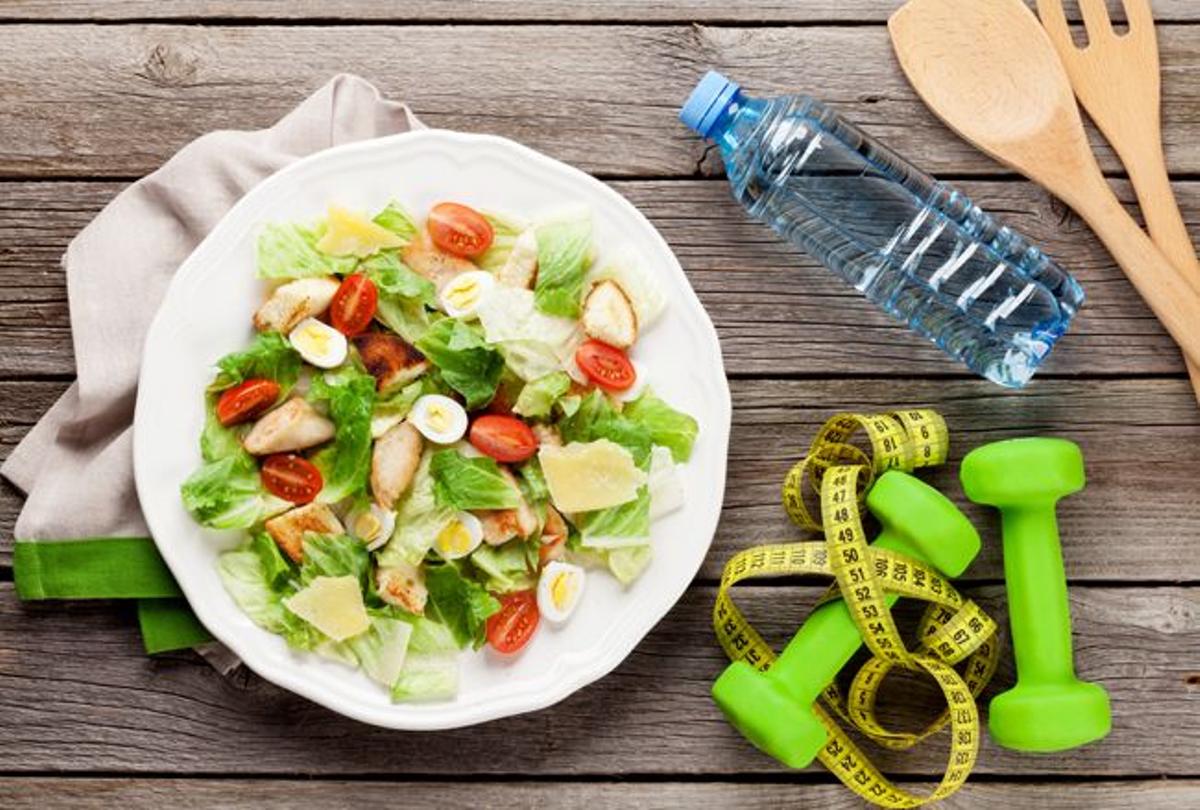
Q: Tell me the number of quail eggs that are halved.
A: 6